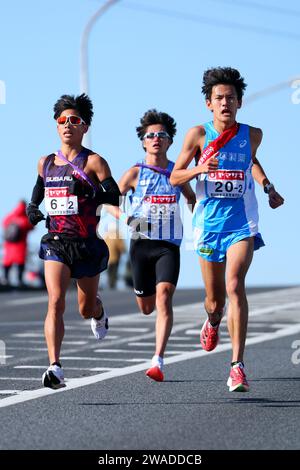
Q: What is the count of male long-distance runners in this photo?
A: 3